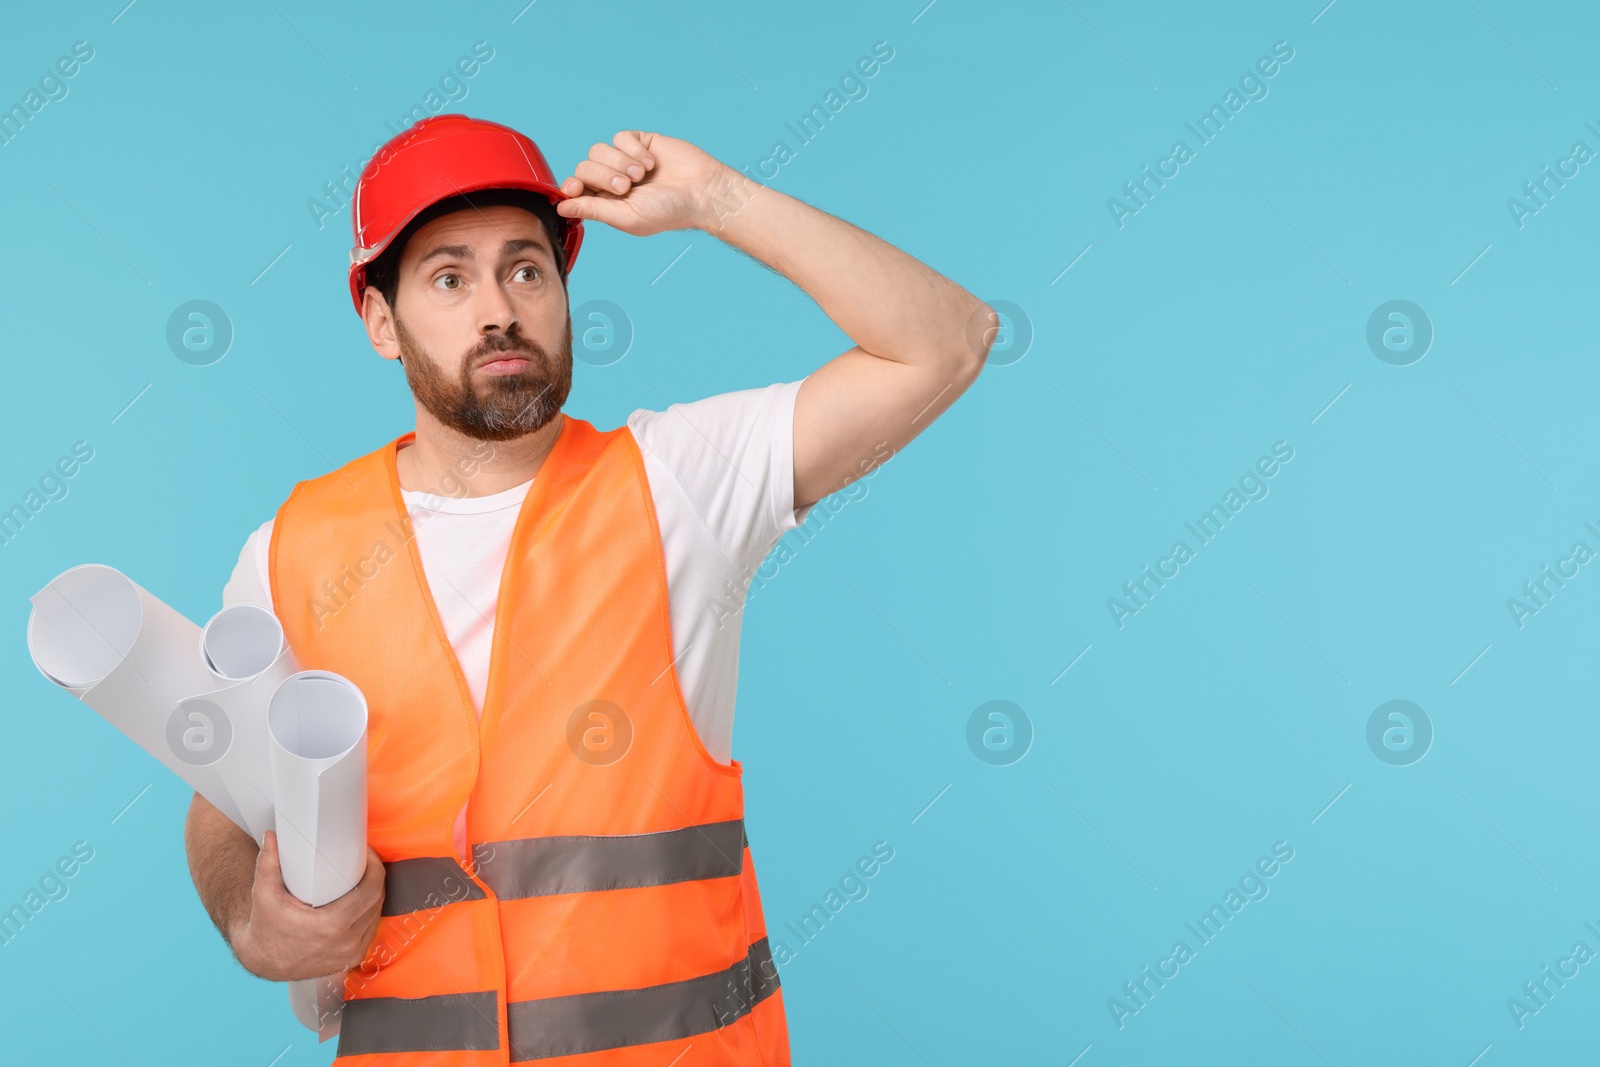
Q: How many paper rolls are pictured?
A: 3